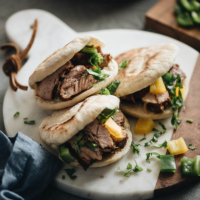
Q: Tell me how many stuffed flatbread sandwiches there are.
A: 3